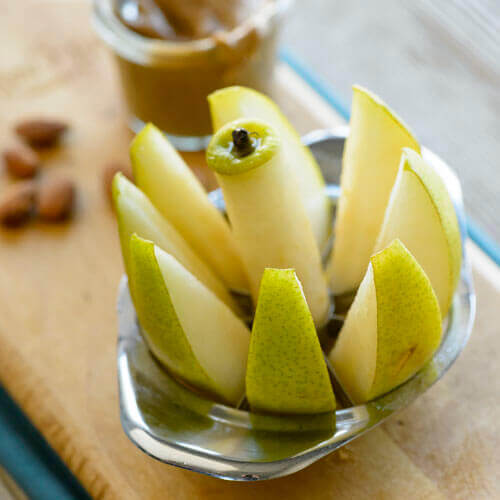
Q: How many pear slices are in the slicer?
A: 8